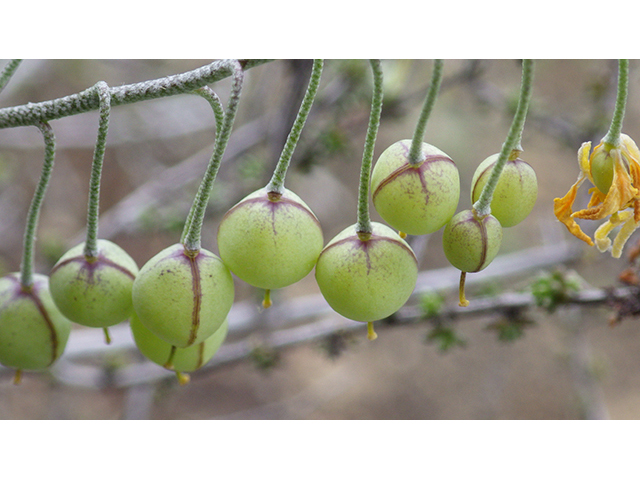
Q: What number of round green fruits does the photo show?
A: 9